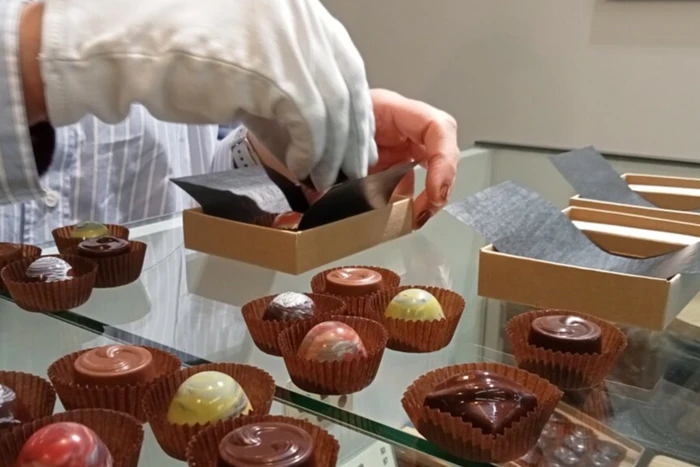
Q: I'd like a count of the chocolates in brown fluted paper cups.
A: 15